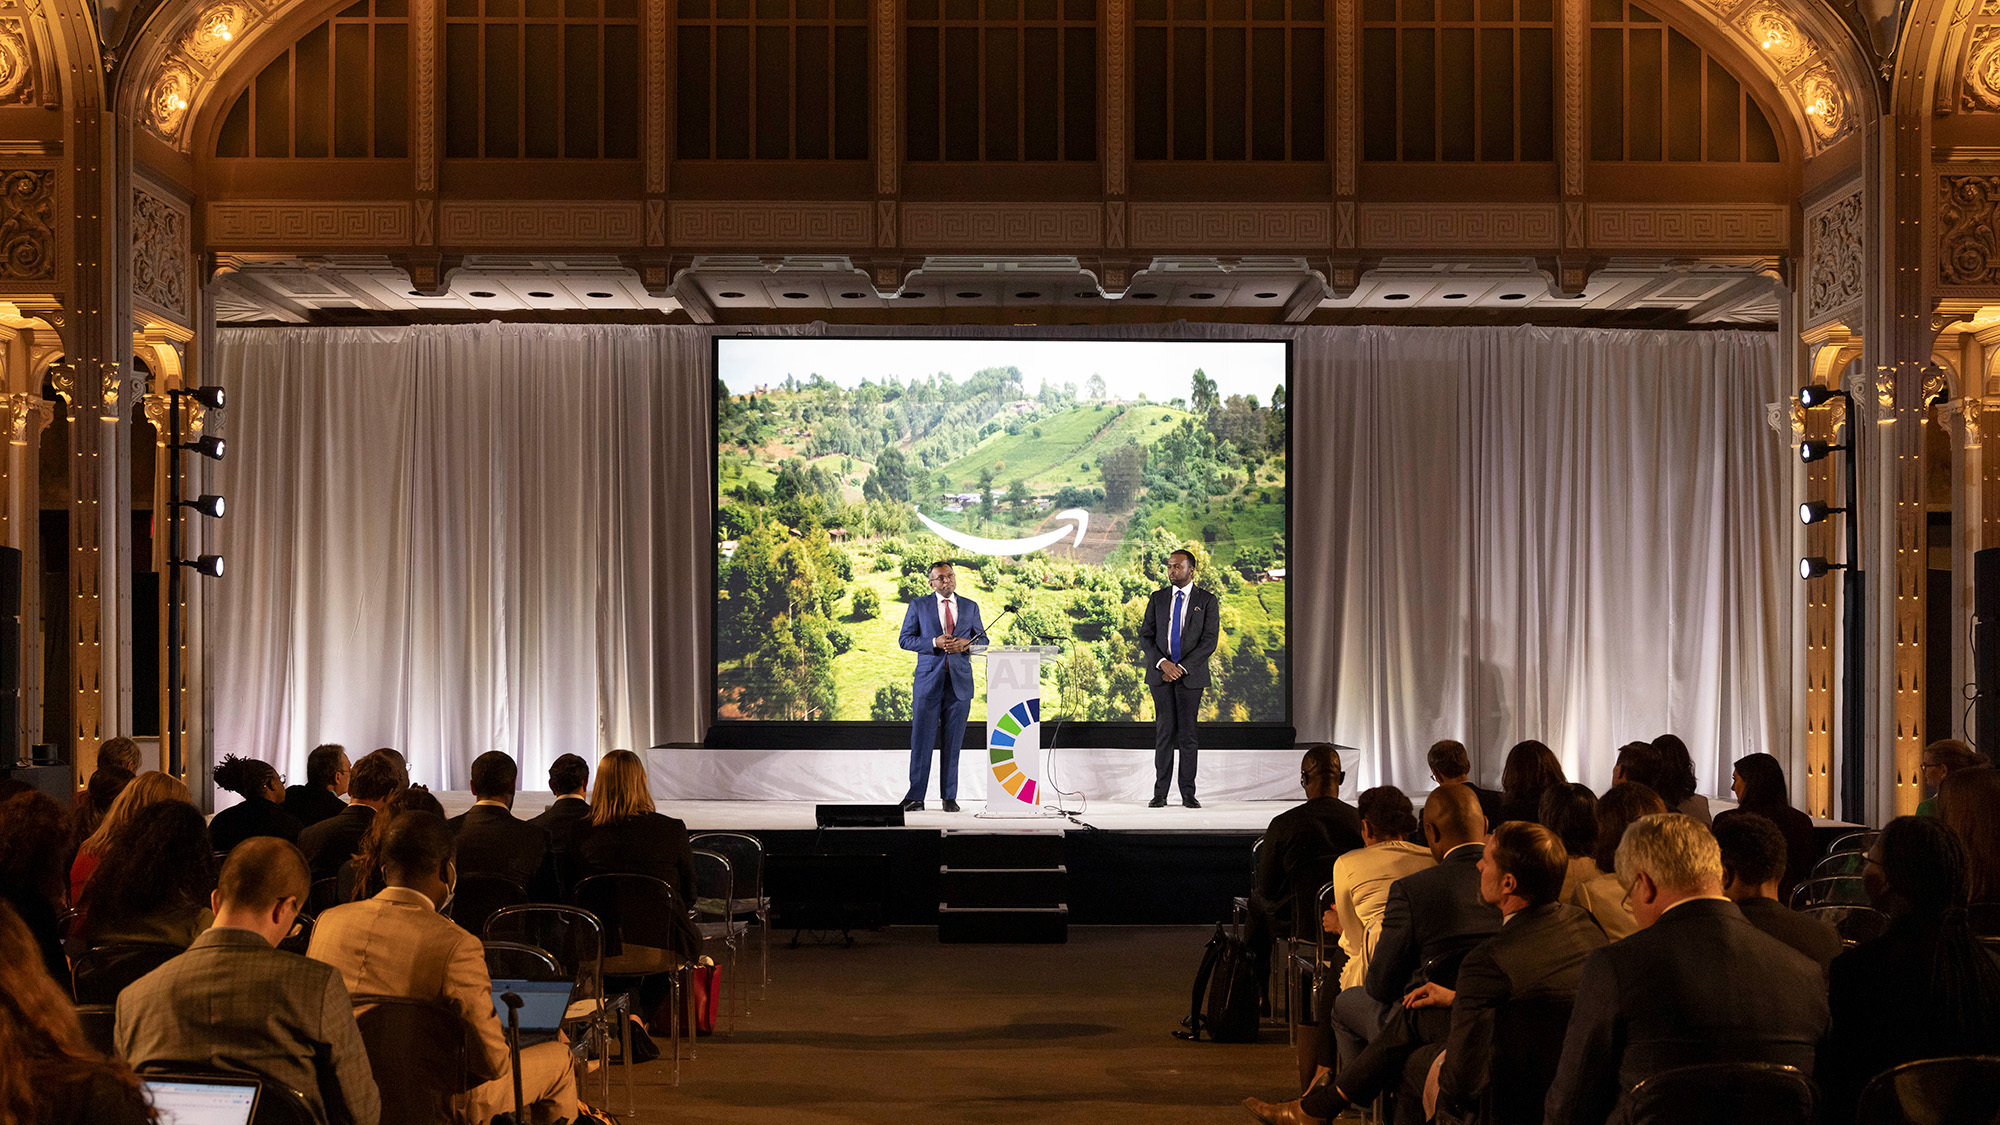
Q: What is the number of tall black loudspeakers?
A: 2